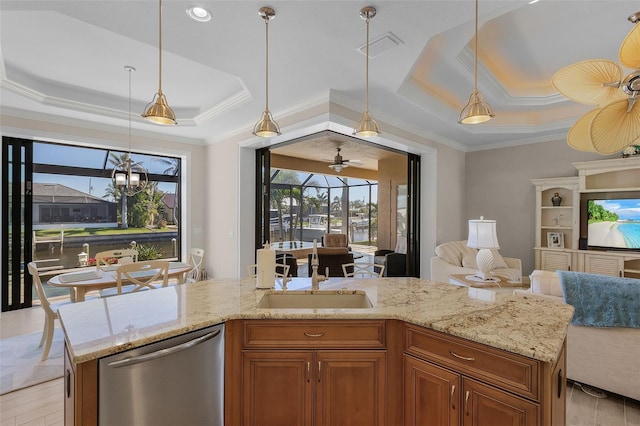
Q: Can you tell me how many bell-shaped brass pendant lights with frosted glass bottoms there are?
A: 4